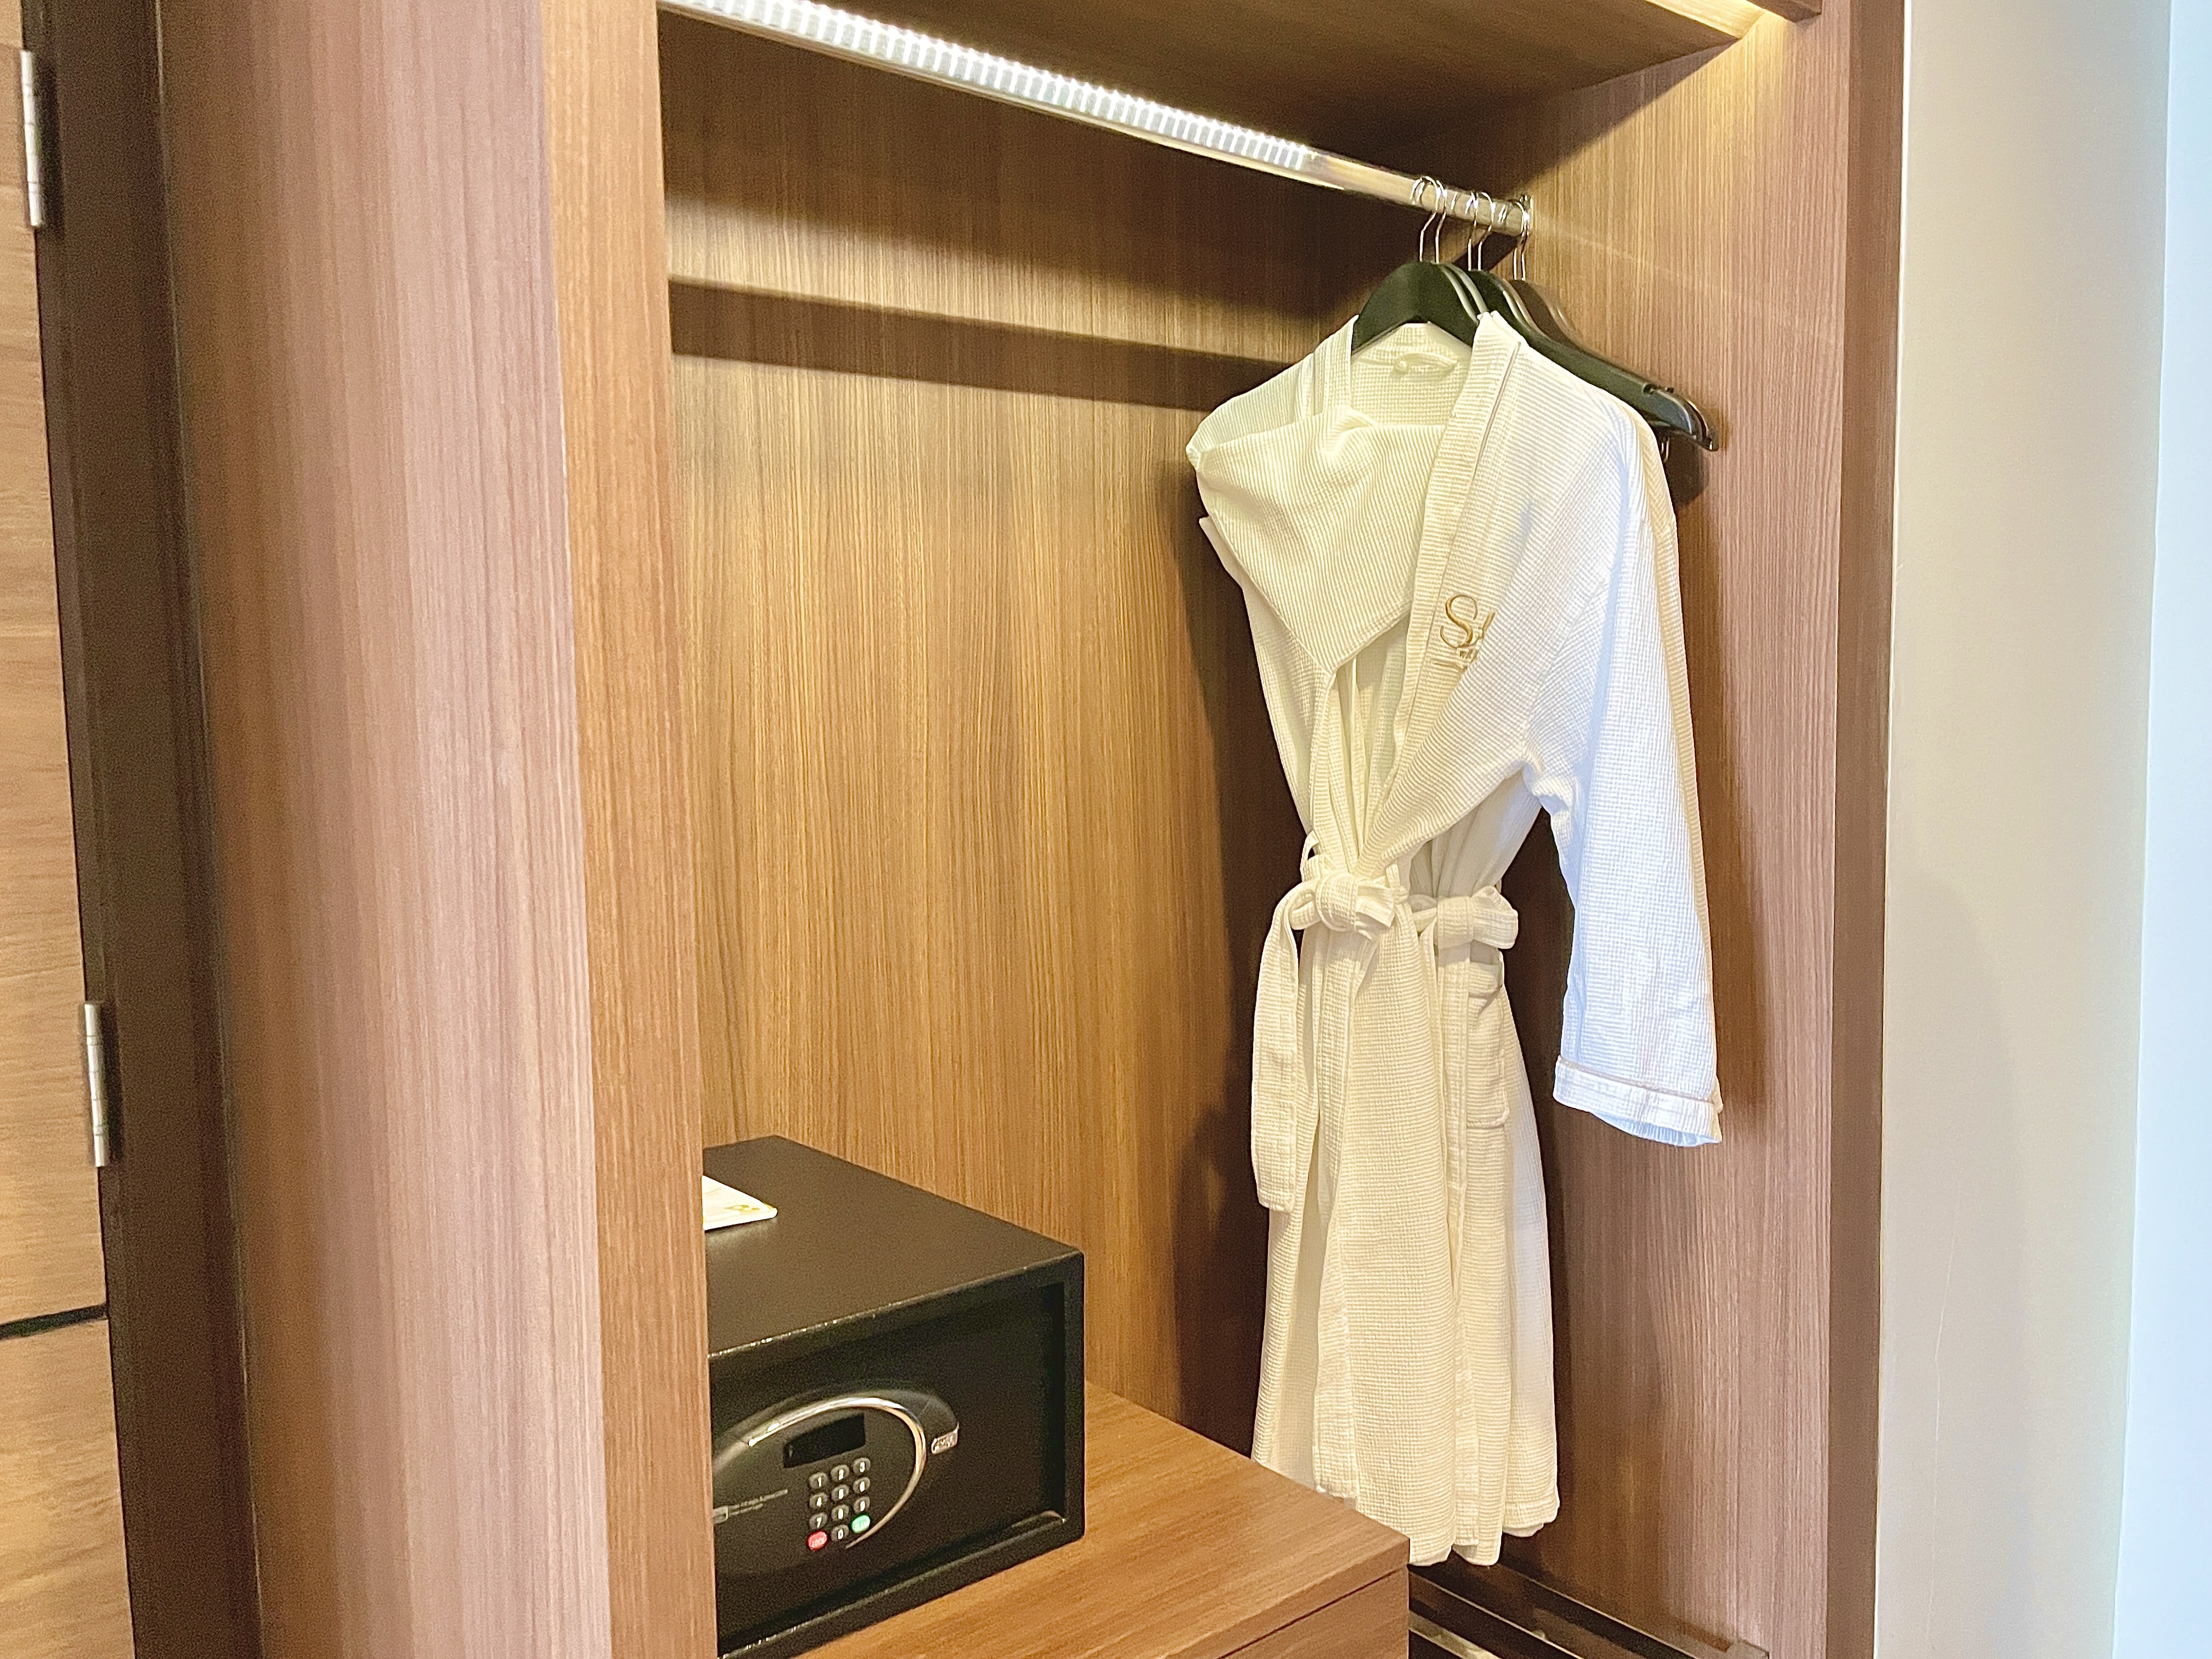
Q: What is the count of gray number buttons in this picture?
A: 10